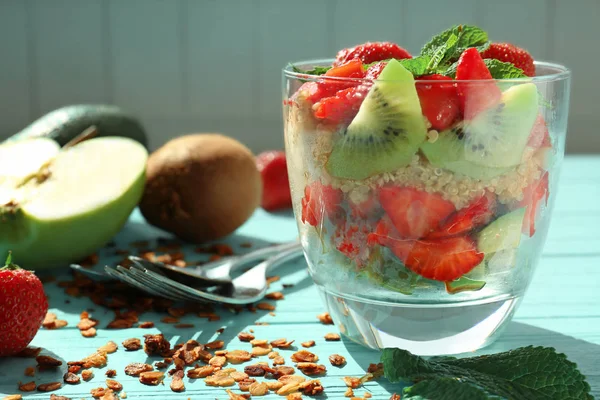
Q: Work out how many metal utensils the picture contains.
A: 2